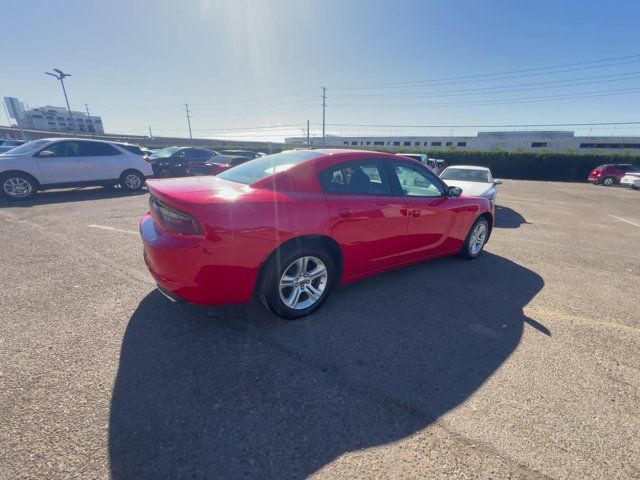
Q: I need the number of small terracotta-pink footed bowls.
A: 0